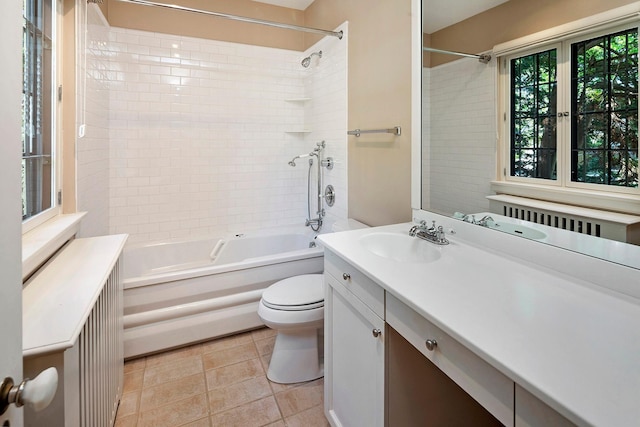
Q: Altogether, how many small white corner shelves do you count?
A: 2